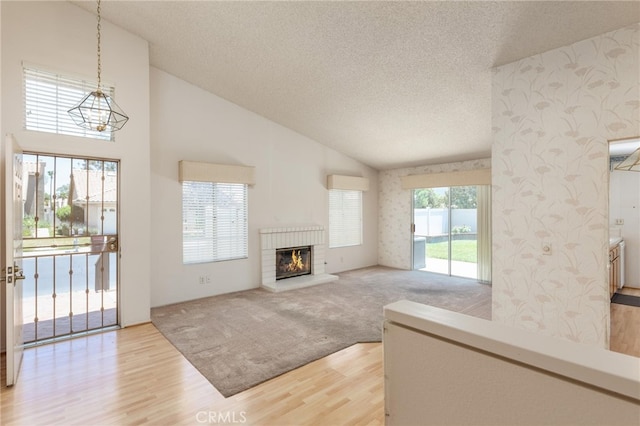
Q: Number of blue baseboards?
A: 0